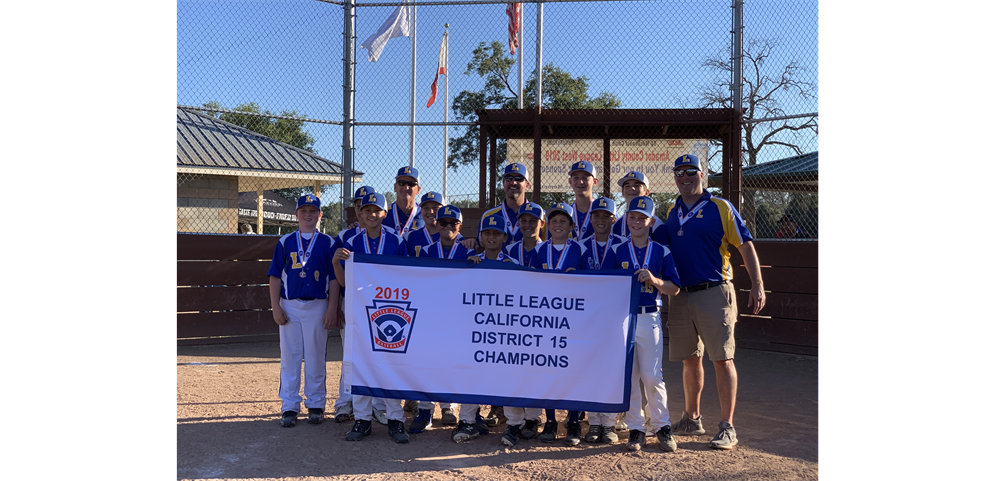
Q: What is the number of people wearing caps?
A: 15